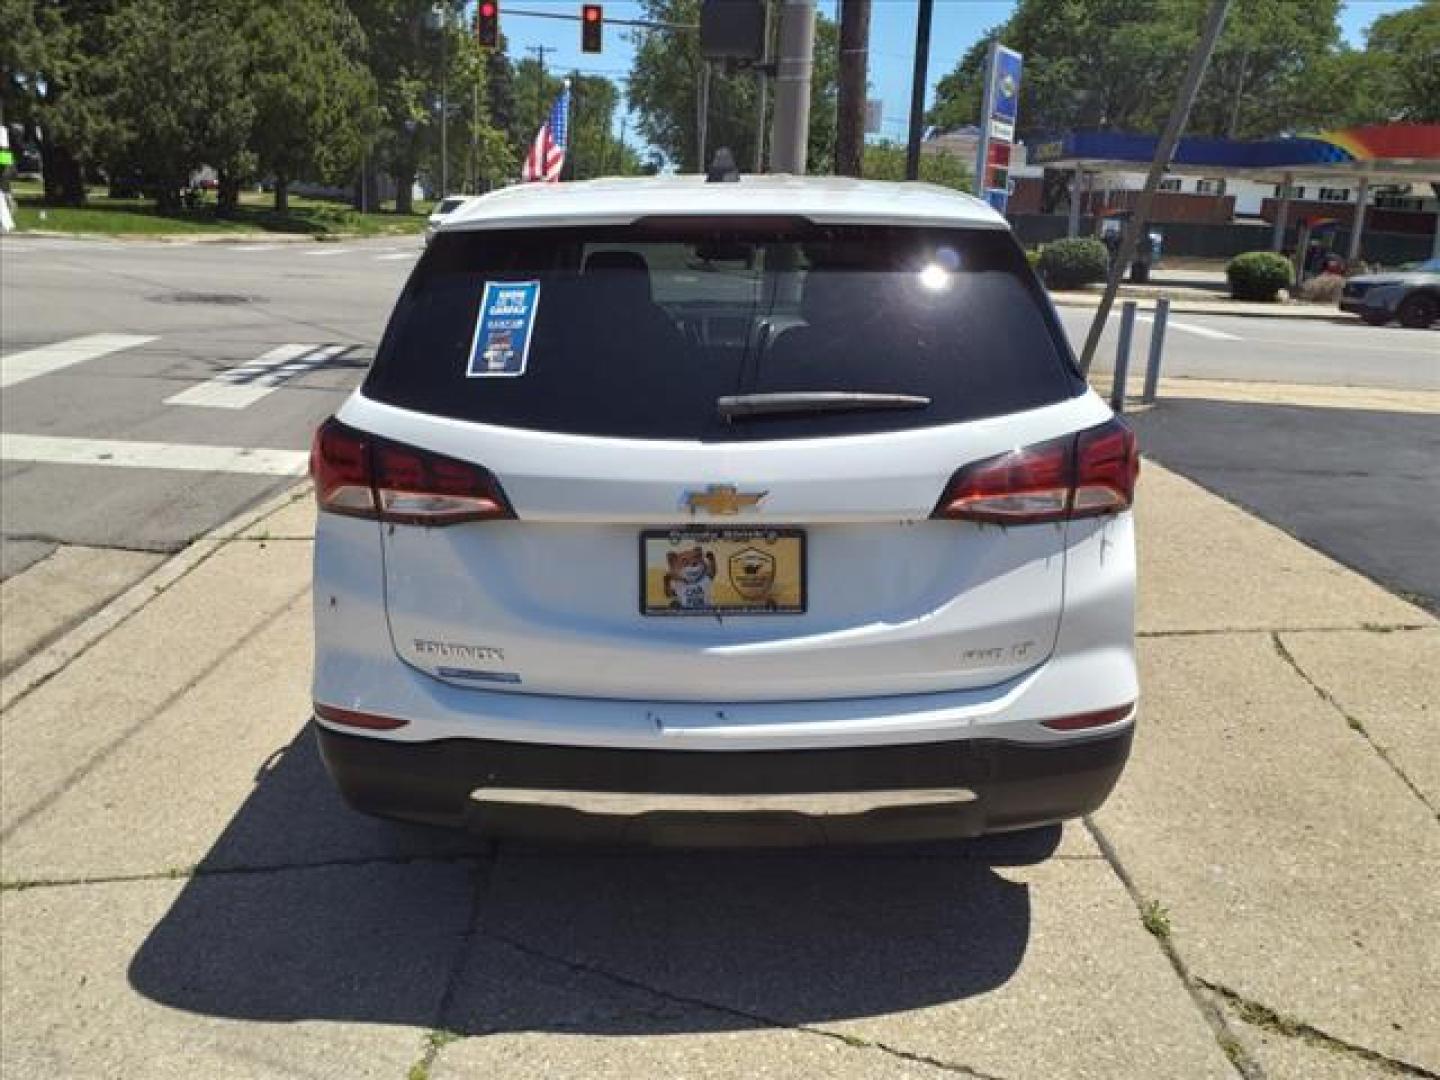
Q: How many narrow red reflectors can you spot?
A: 2